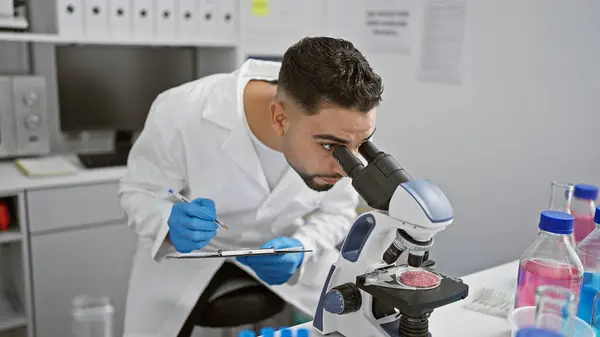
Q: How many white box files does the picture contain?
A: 8